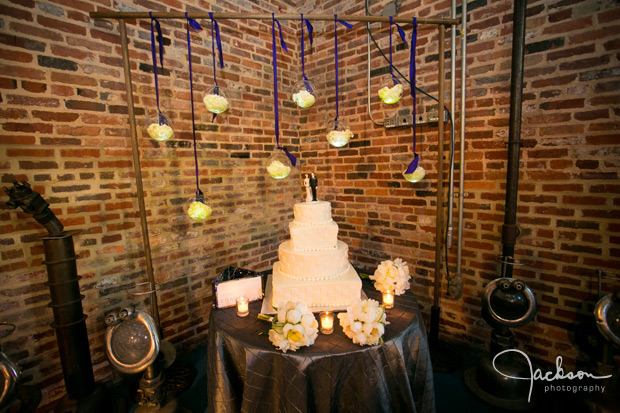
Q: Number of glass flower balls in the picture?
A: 8